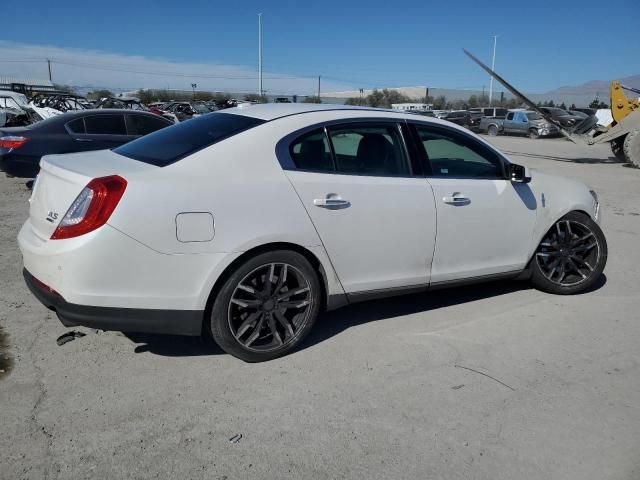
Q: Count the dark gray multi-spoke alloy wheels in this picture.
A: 2